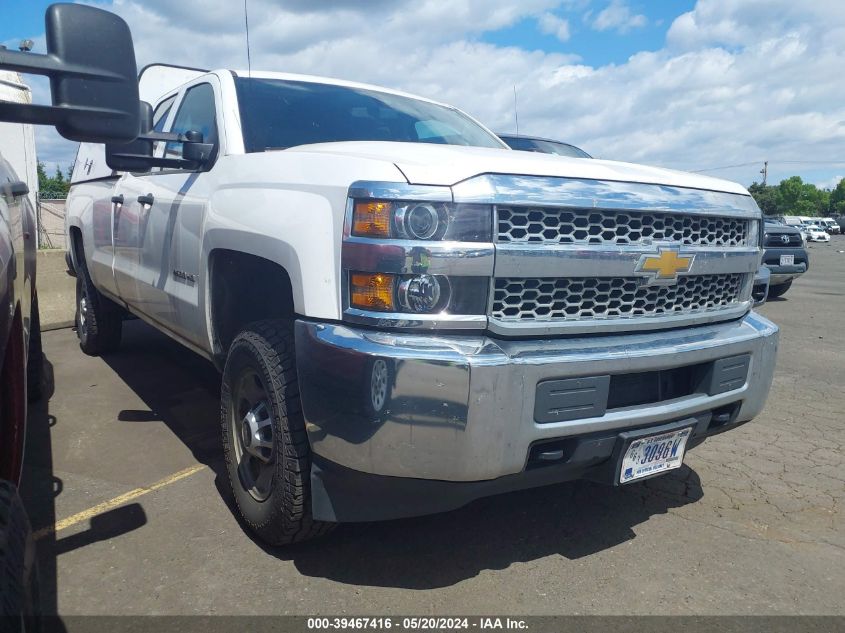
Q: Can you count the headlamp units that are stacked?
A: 2